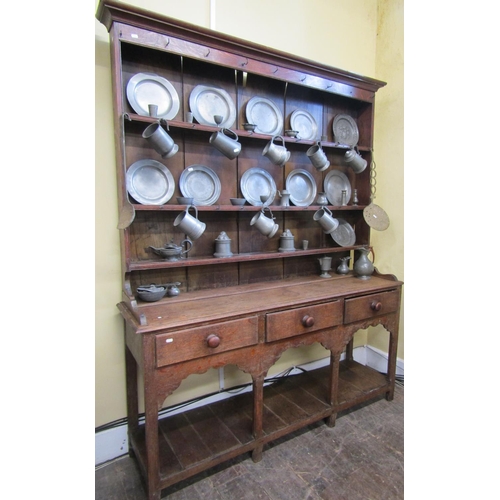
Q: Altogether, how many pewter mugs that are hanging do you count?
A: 8